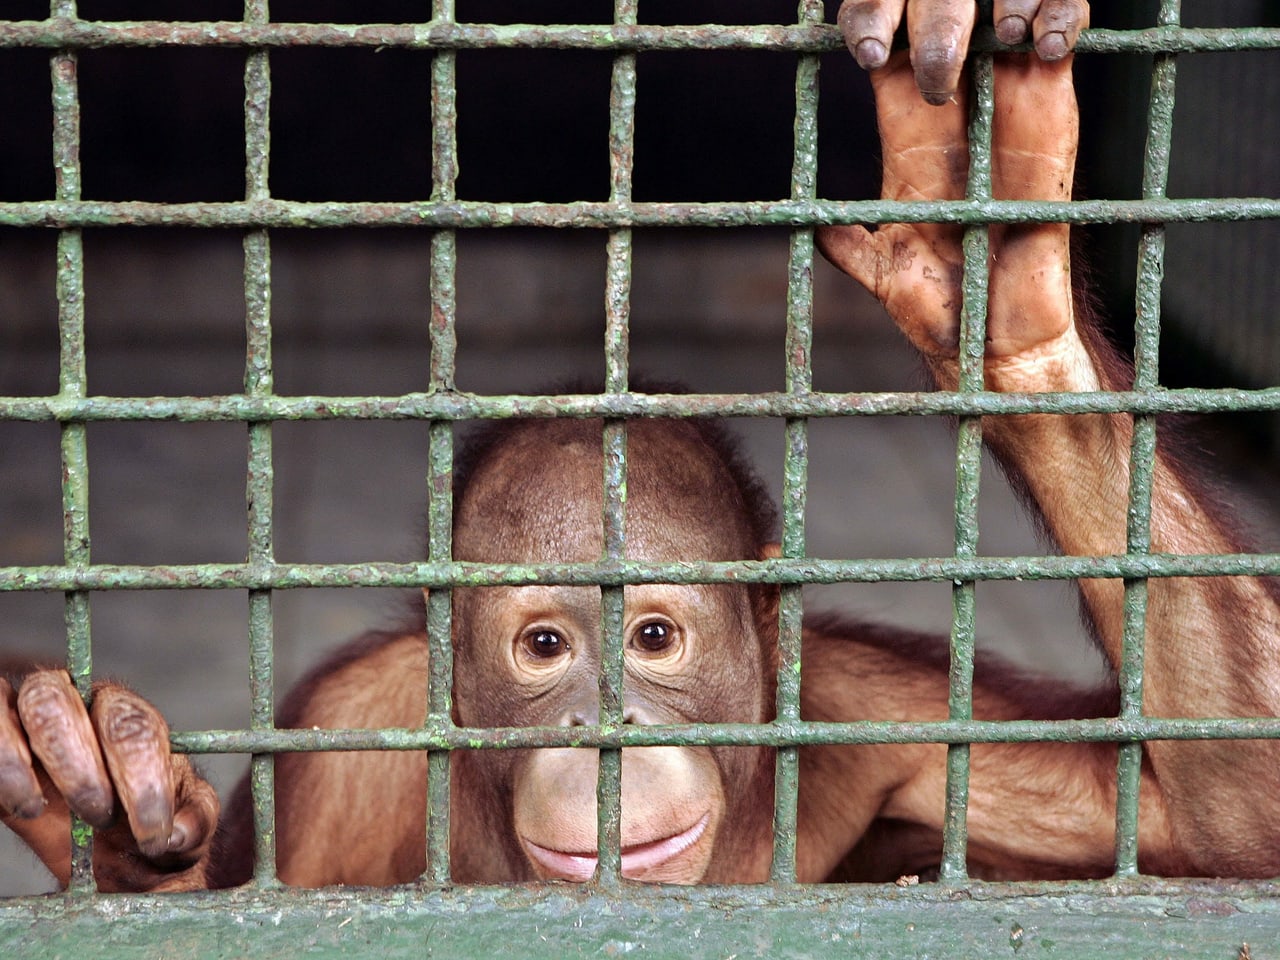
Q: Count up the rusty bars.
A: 12